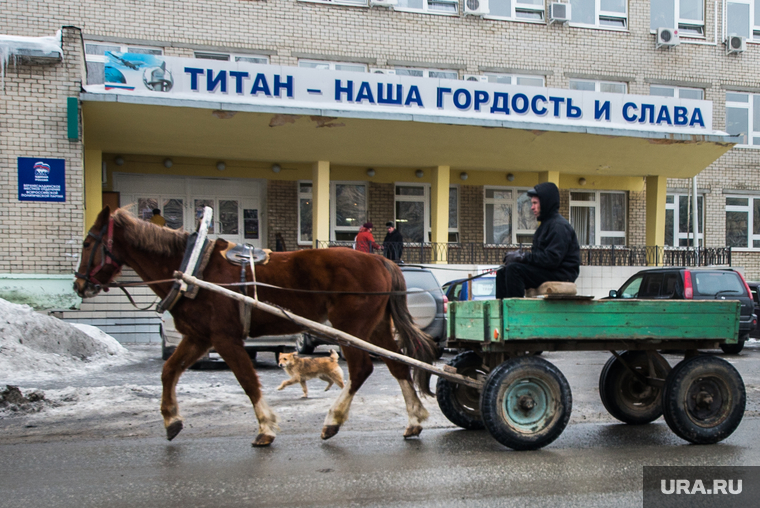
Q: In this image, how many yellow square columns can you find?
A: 5